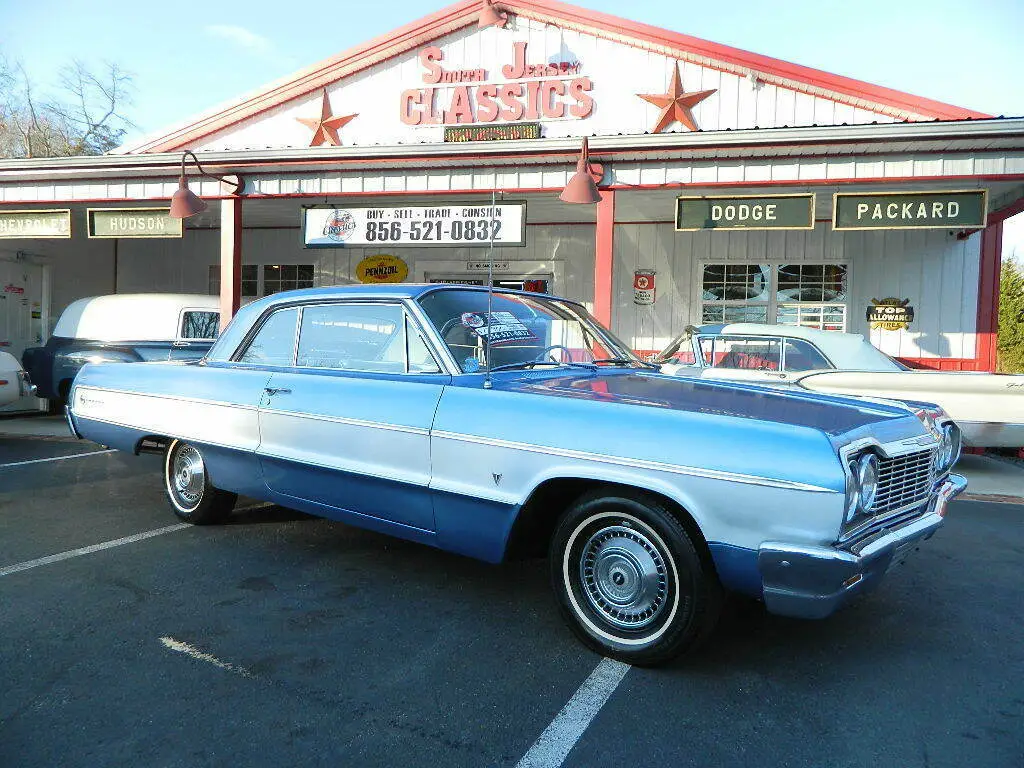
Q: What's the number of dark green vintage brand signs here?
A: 4